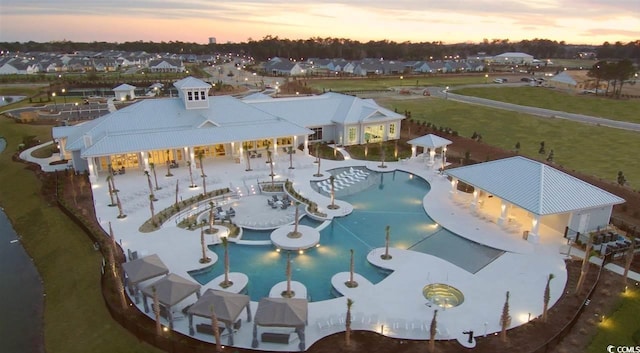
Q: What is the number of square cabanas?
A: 4